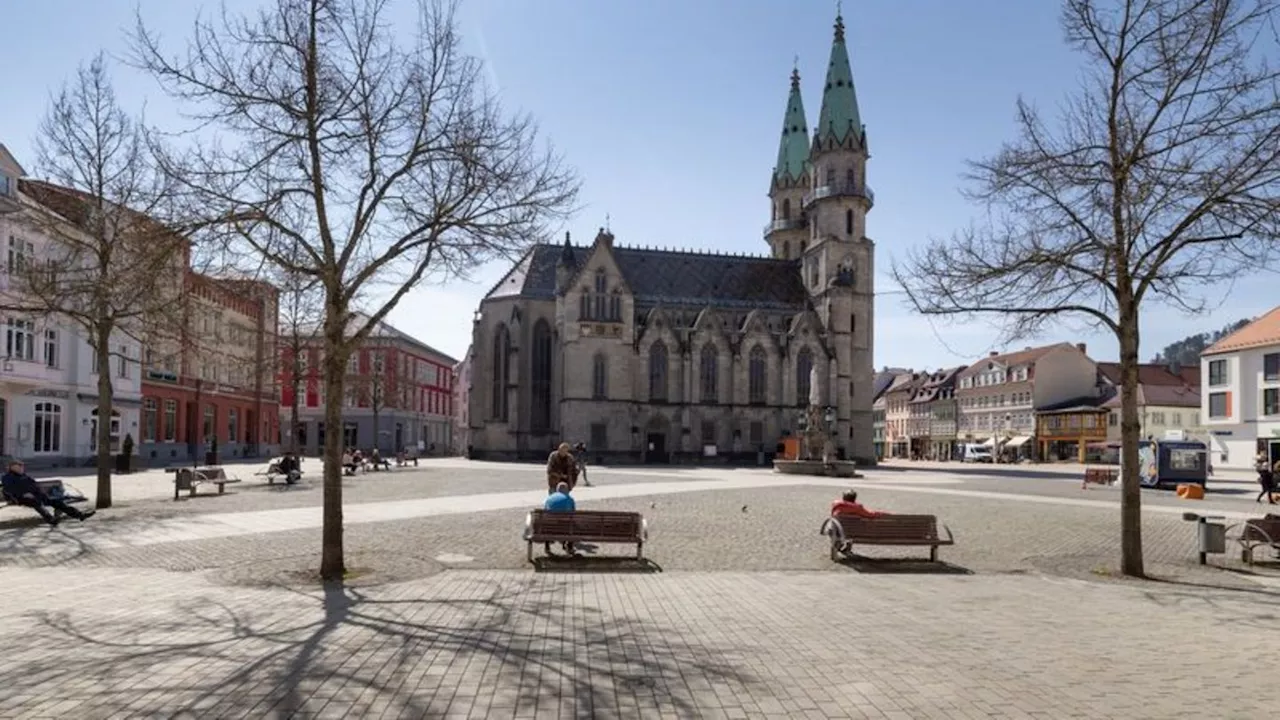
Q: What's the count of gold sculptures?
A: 0